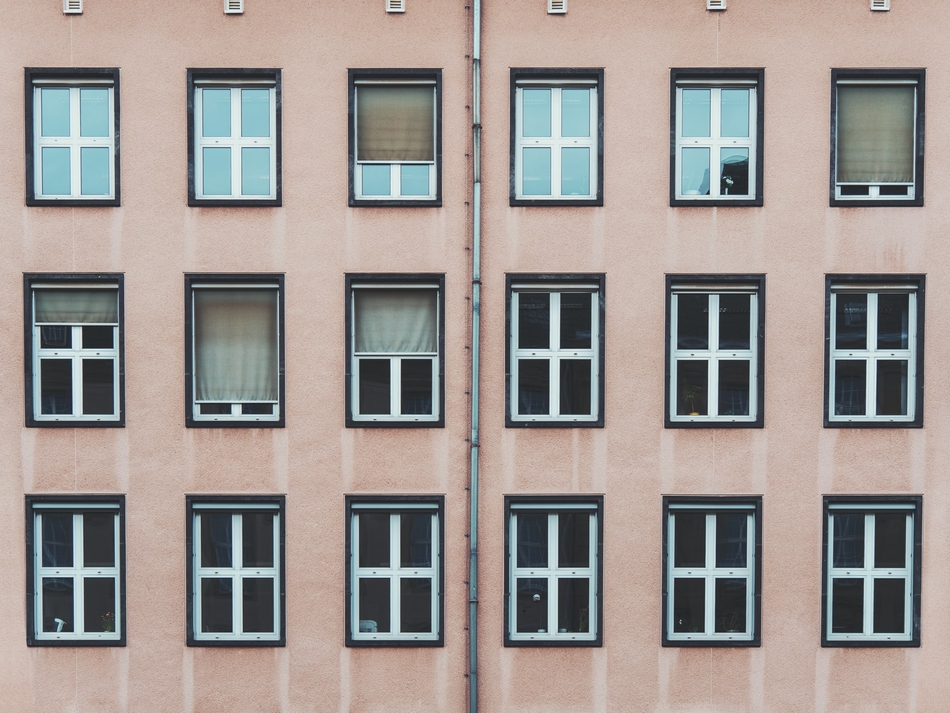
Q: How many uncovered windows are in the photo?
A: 13